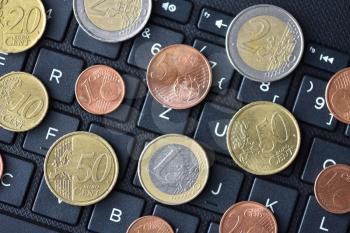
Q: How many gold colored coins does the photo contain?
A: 4